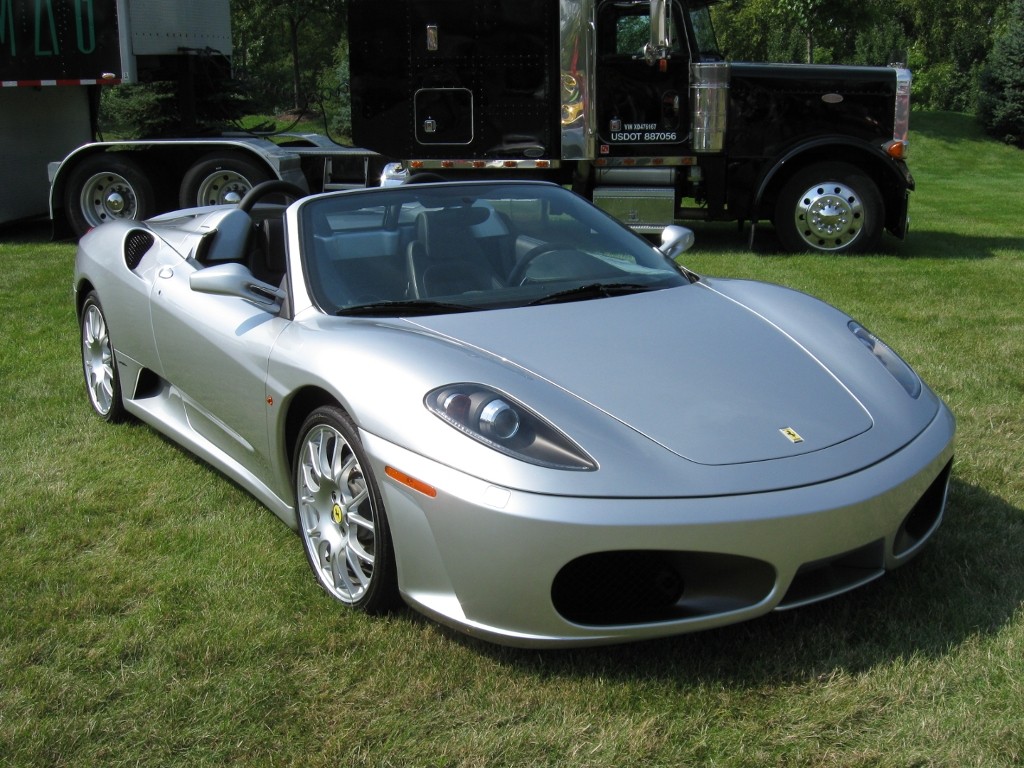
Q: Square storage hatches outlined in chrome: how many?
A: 1